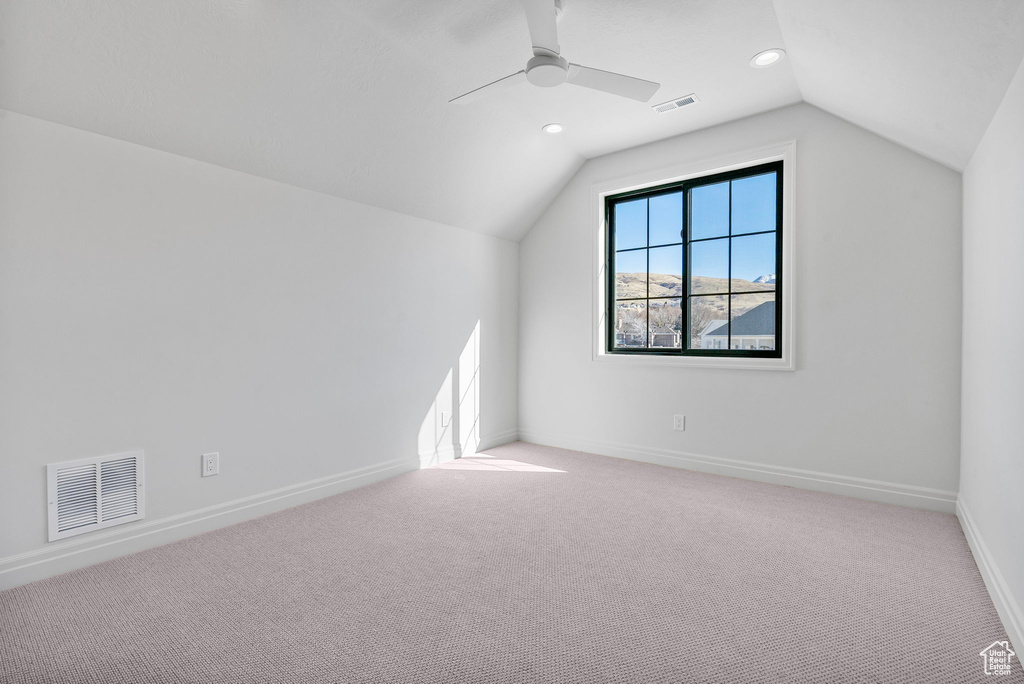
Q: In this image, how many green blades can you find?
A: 0